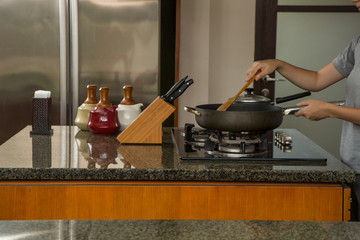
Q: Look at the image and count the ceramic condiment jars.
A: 3